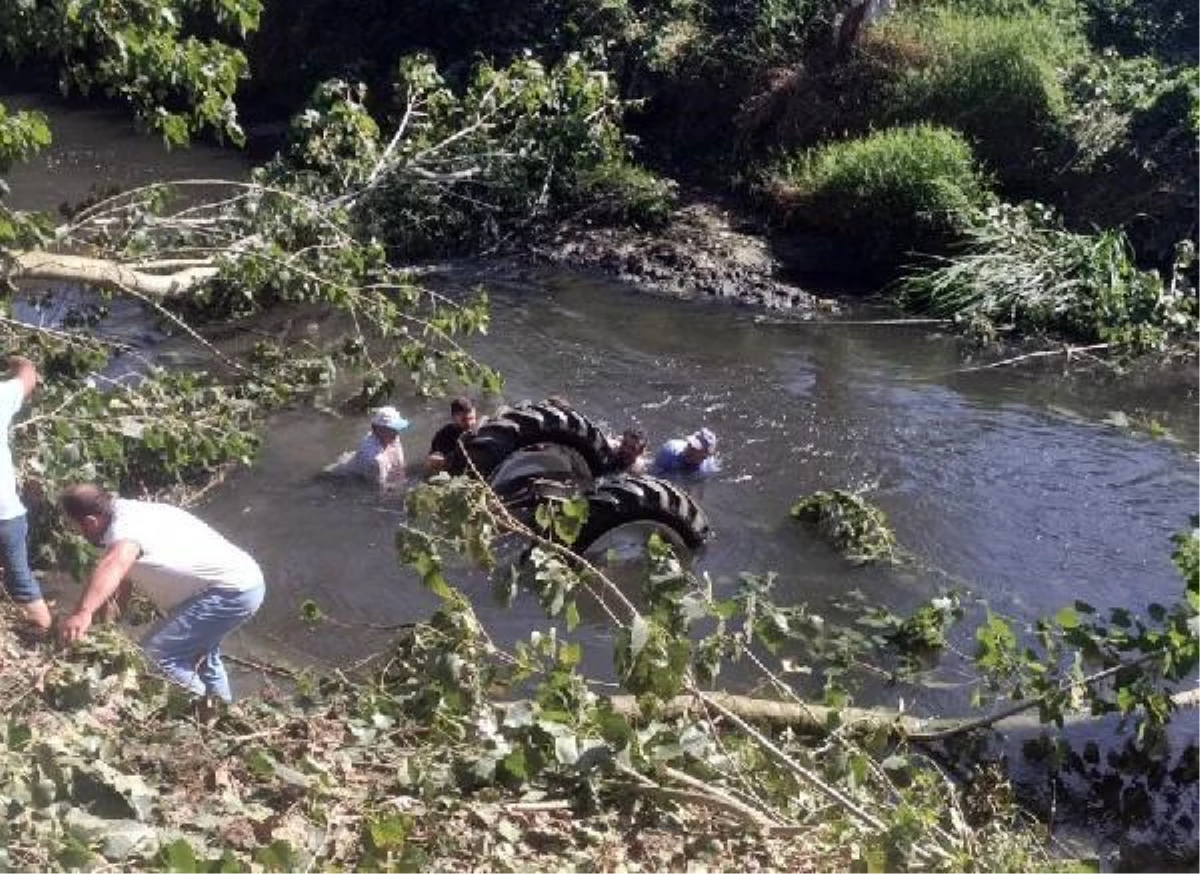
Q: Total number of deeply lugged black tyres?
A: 2